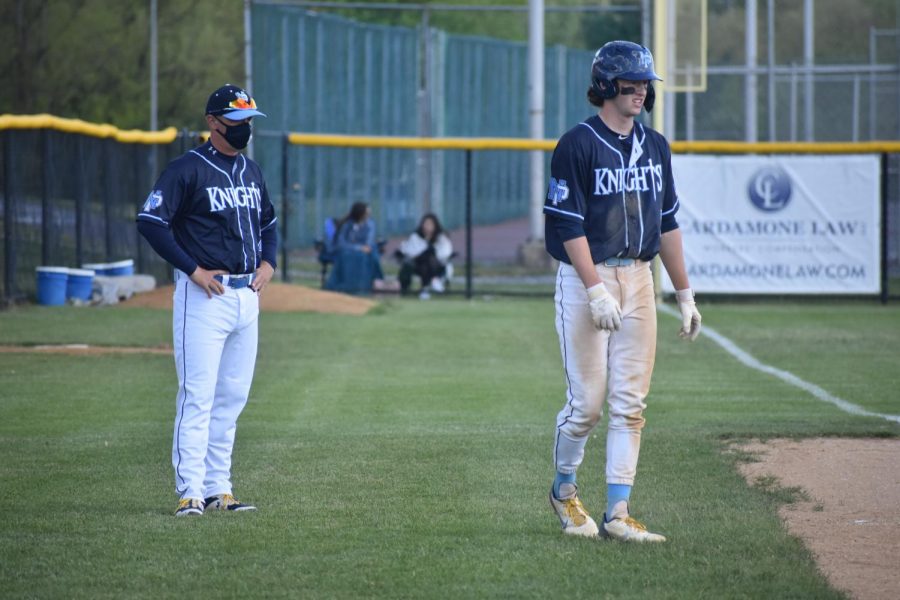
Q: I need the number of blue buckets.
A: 4